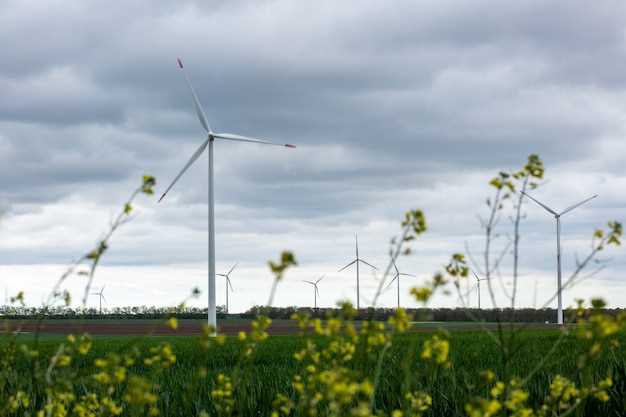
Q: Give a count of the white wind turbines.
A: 8